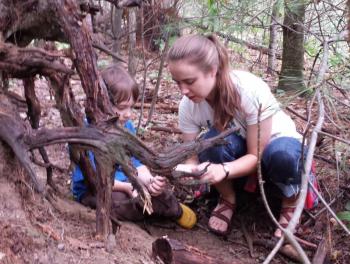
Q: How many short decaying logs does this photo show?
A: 1